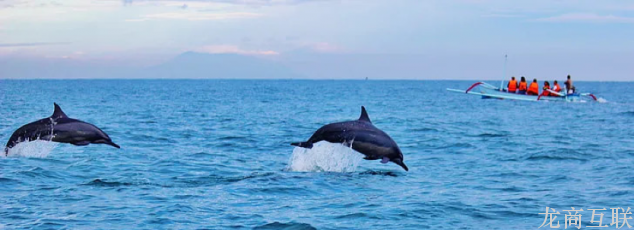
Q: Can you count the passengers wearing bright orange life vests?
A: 5